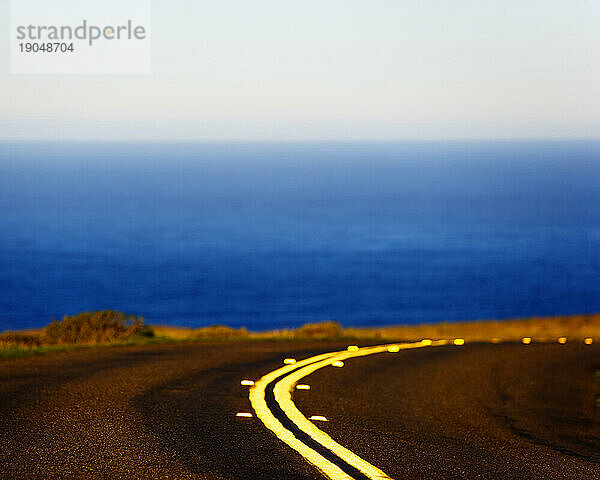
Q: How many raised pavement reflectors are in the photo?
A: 13